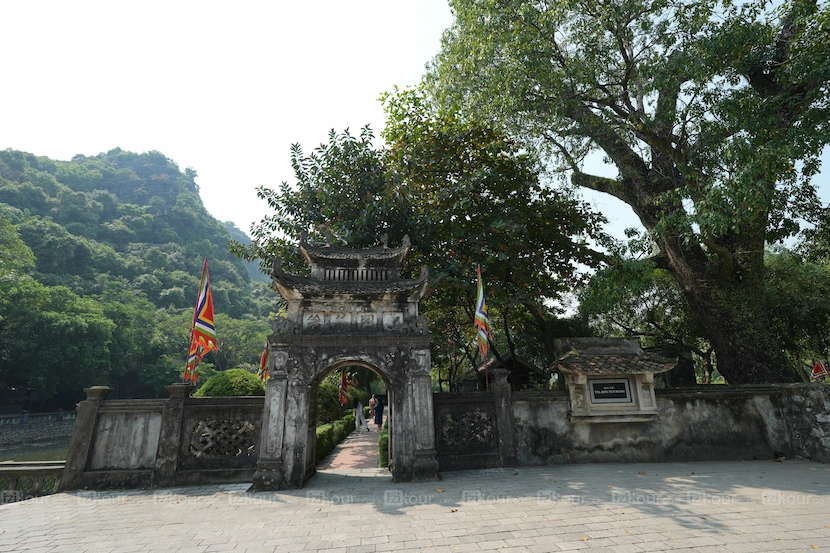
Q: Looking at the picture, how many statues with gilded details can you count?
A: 0